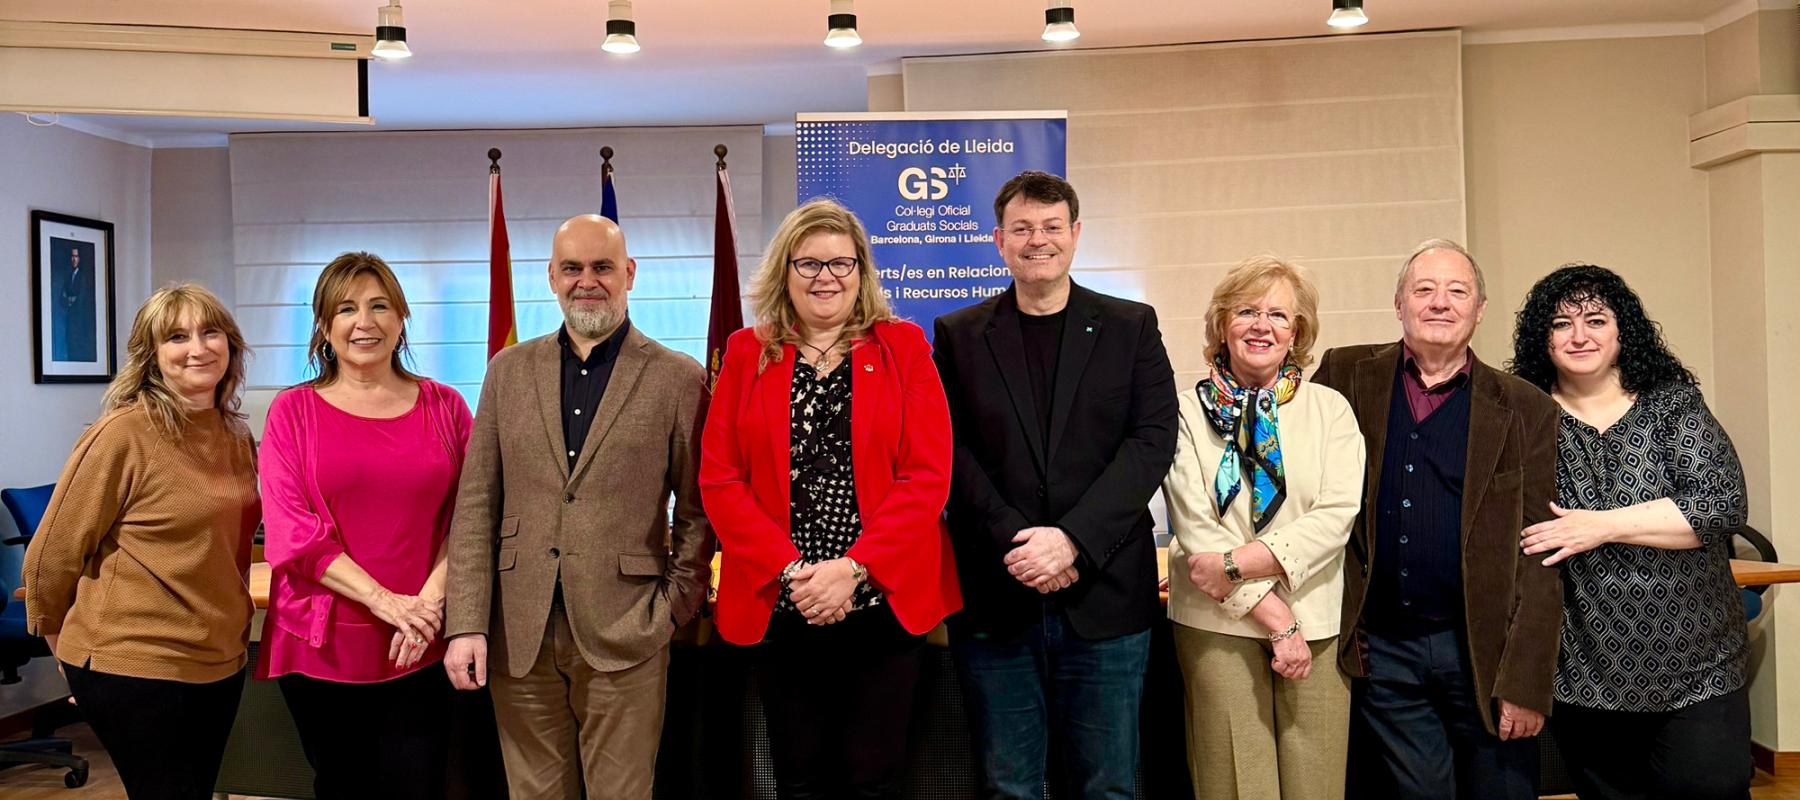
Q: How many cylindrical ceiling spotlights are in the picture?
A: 5